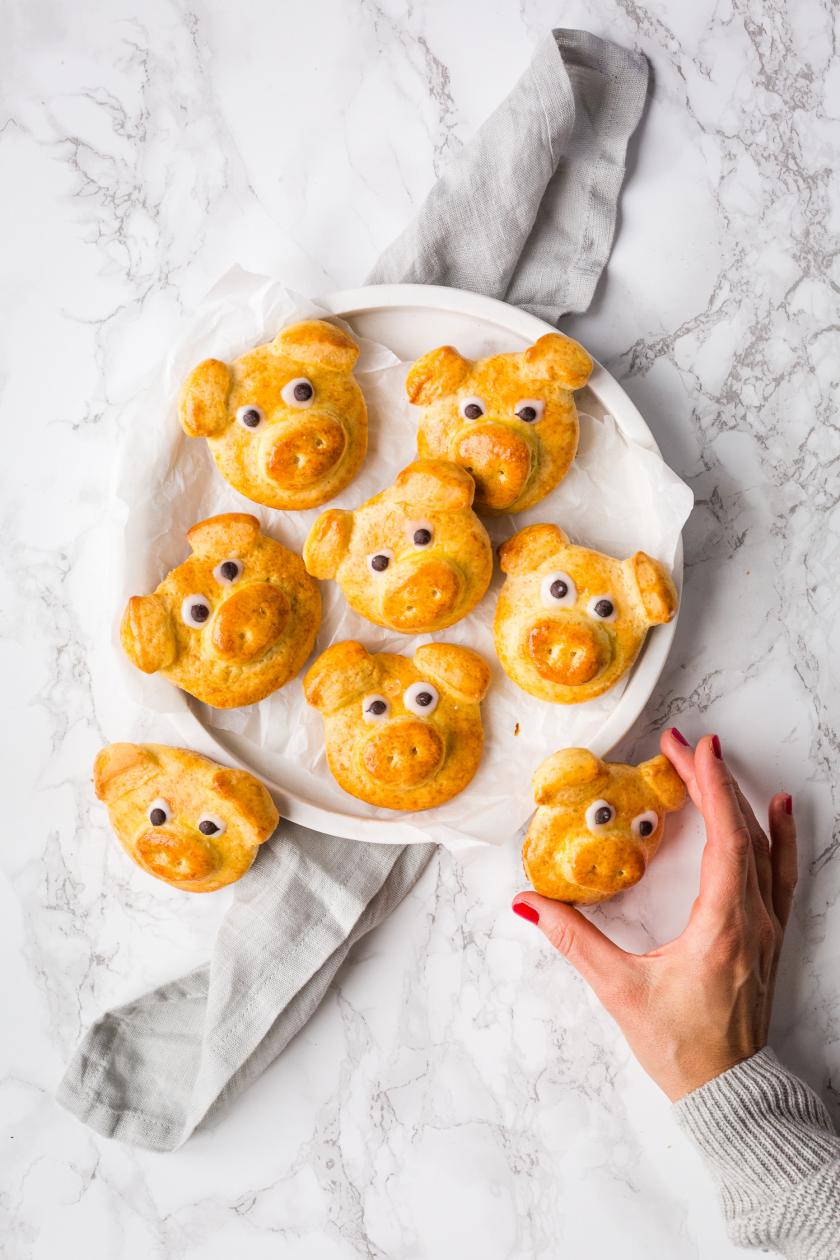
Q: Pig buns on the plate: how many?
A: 6